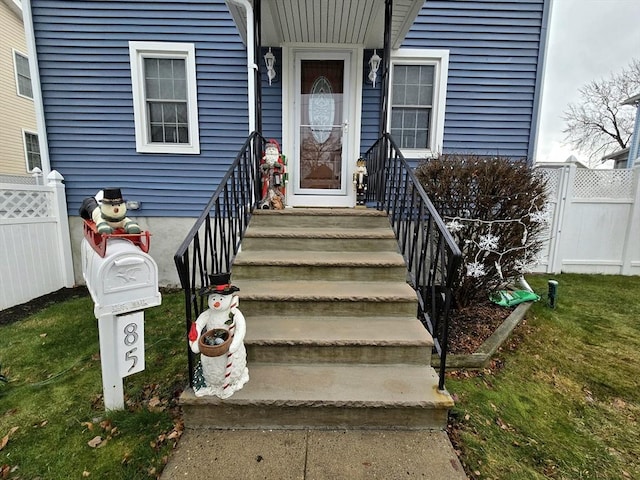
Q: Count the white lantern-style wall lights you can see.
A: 2